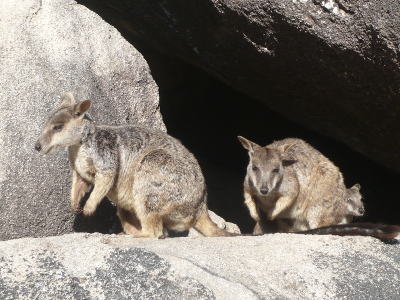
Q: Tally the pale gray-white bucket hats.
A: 0